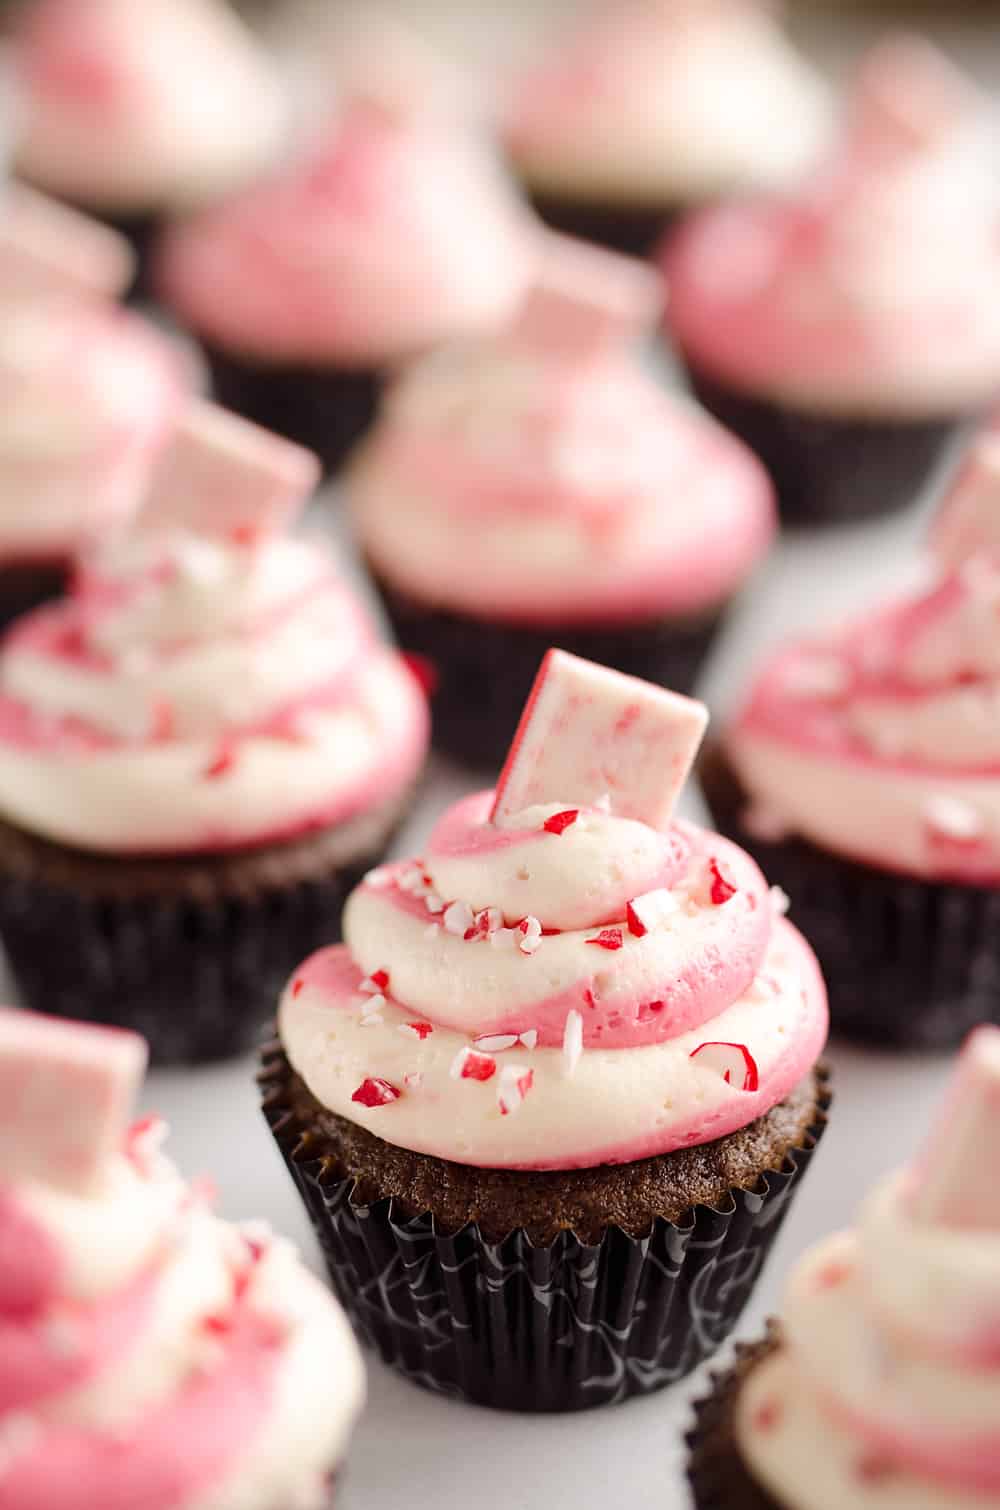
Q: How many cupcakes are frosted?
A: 11